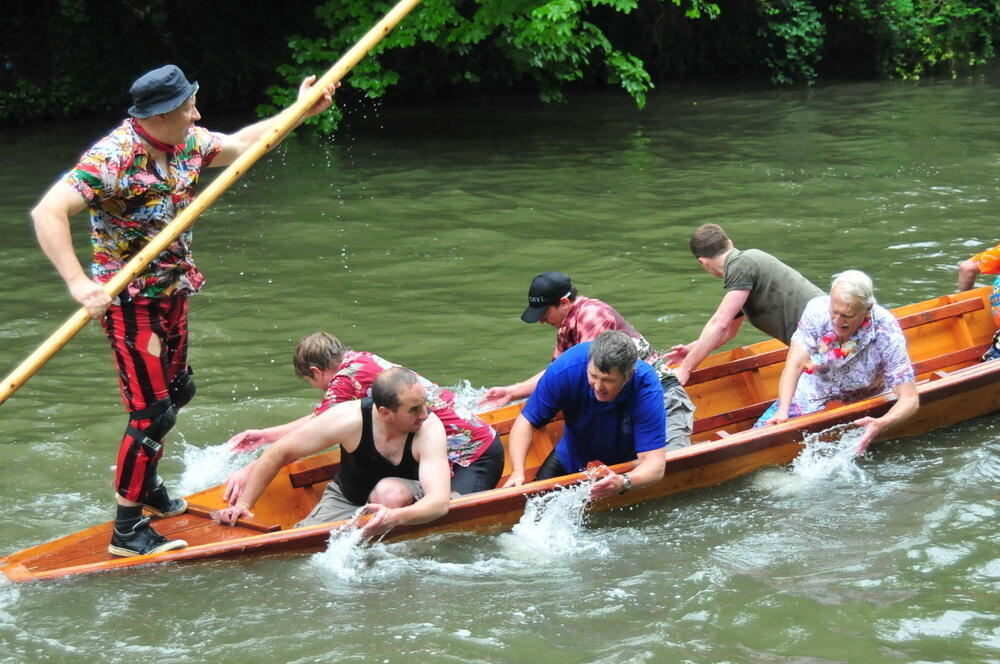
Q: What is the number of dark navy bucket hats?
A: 1